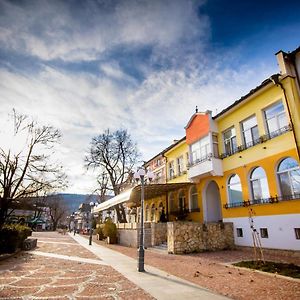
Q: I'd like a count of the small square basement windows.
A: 3